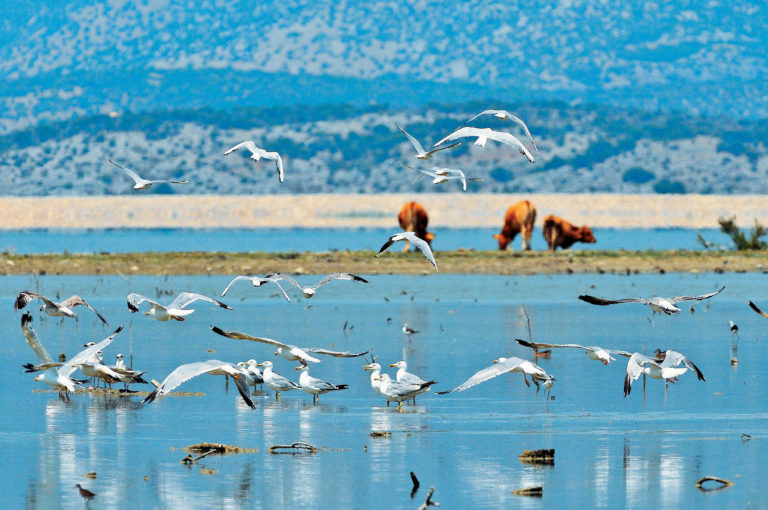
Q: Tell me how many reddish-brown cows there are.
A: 3